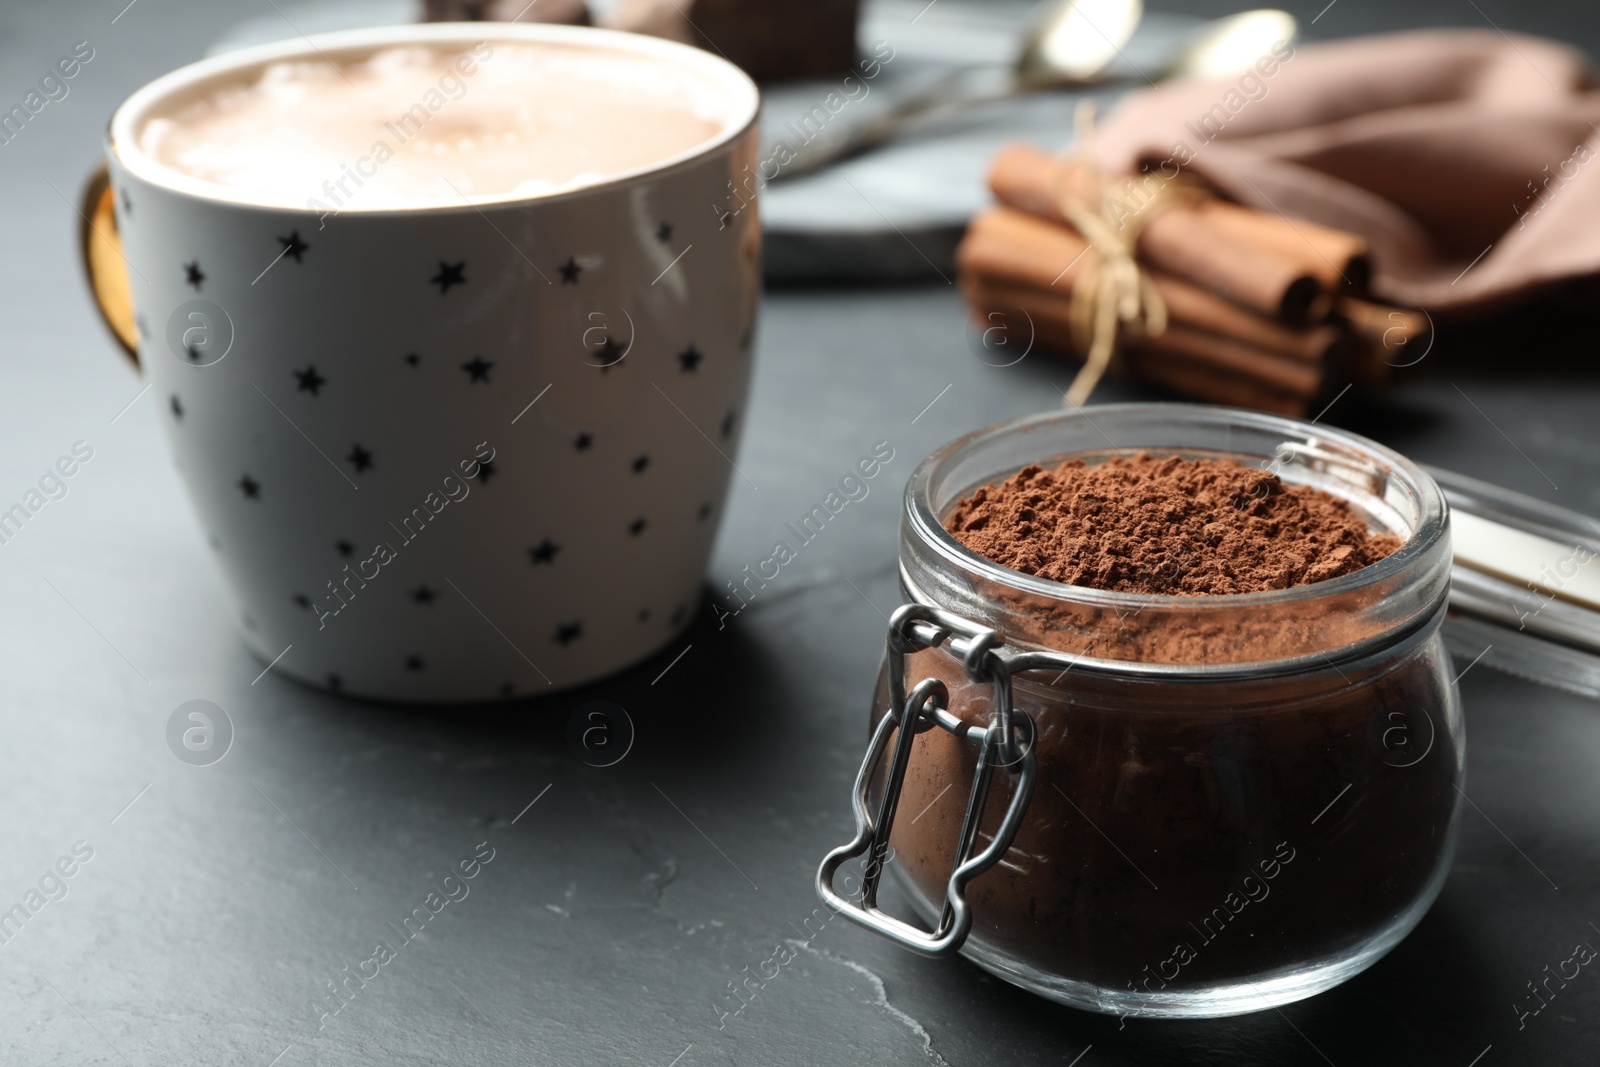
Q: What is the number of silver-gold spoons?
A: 2